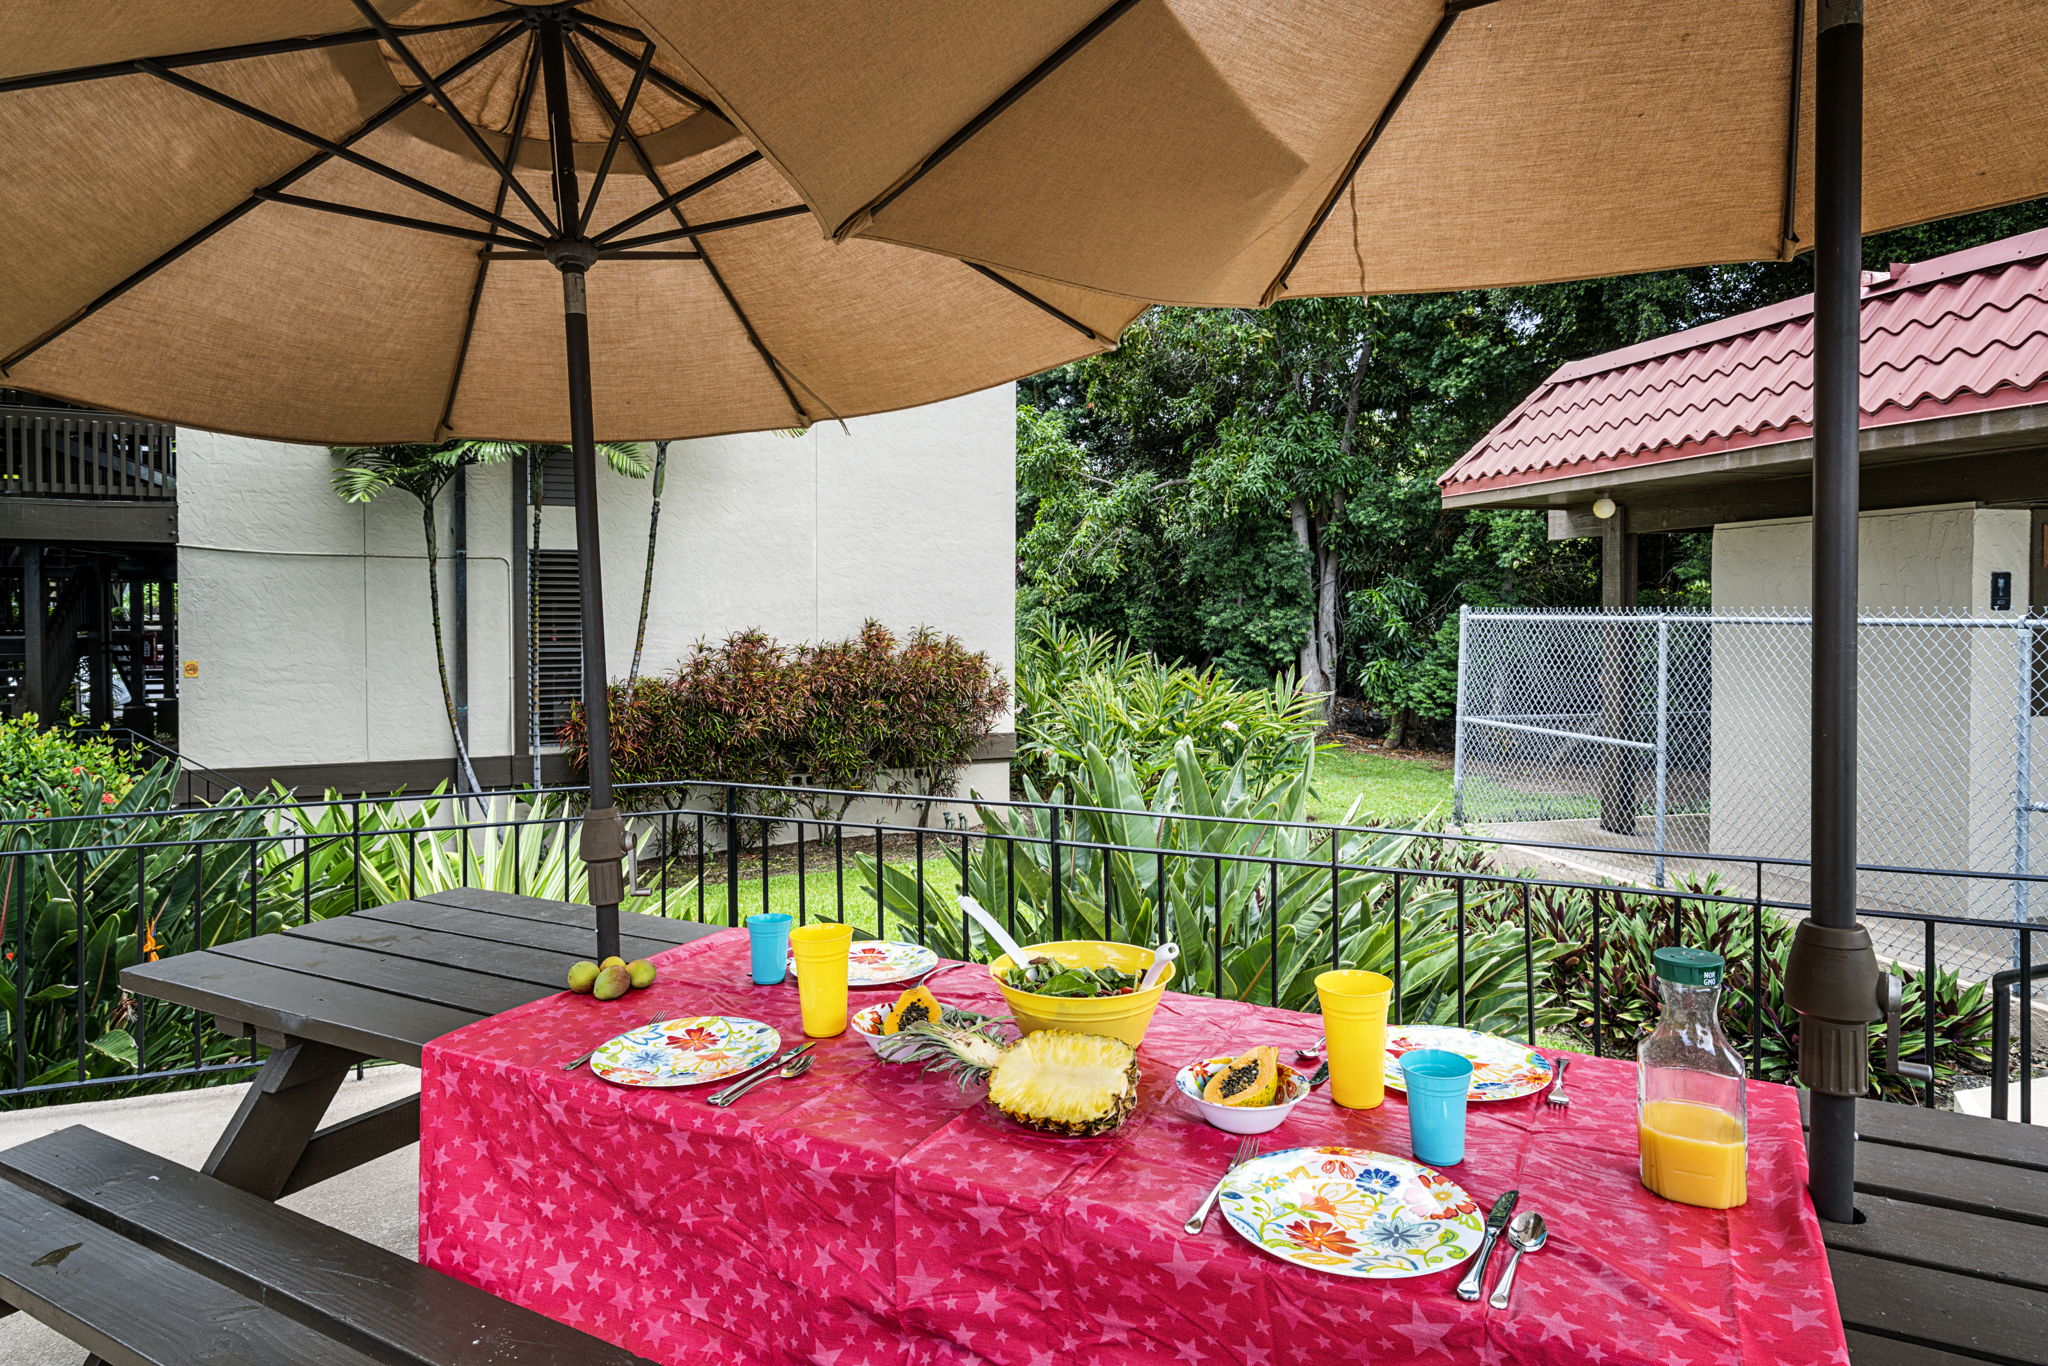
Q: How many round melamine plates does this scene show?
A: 4